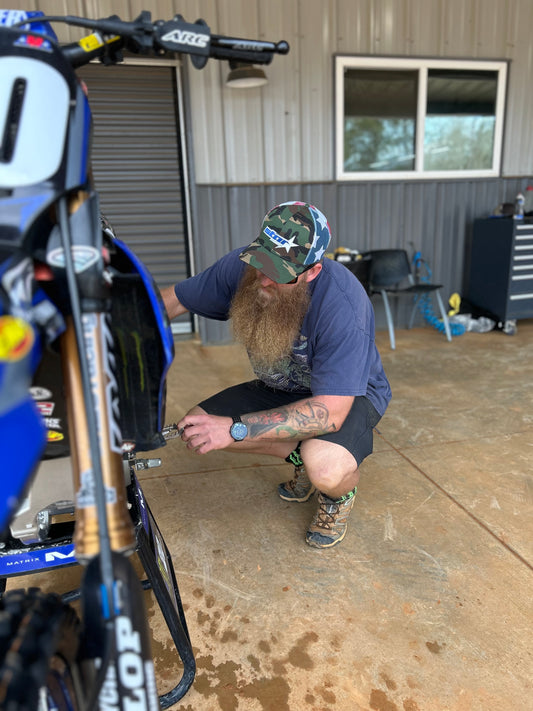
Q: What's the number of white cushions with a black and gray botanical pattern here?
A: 0